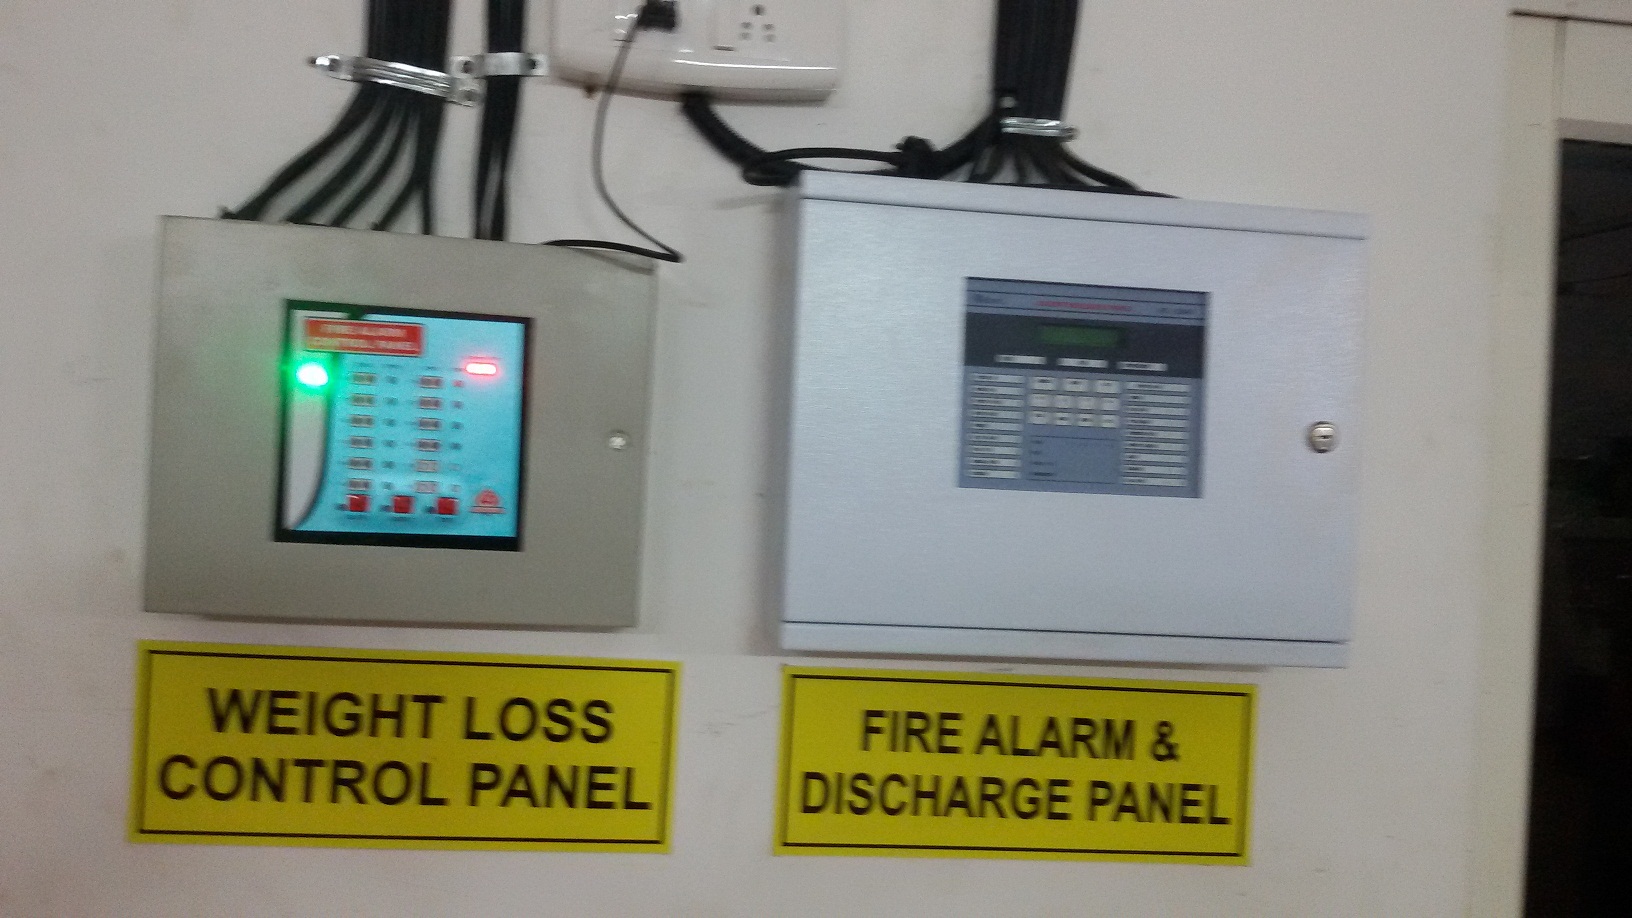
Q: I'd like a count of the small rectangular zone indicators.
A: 12